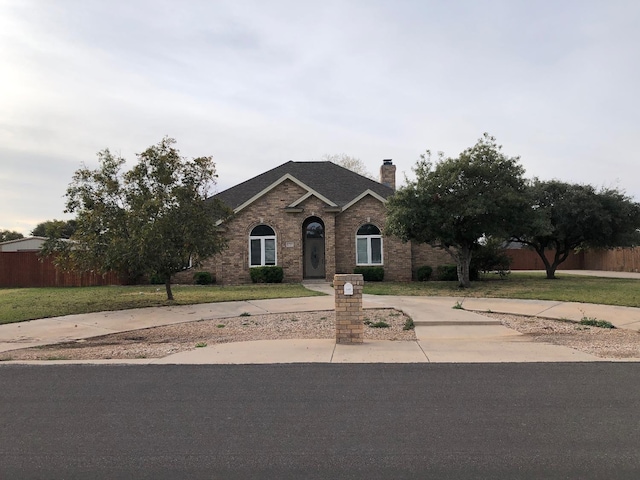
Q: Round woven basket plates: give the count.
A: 0